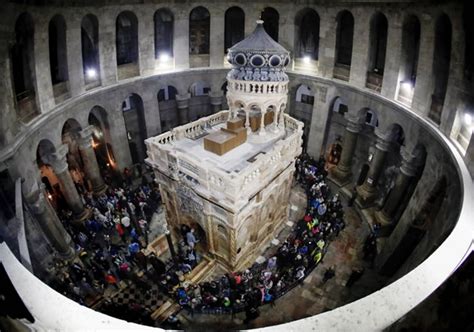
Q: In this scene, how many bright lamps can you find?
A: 5